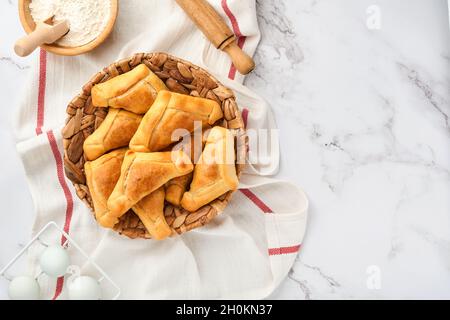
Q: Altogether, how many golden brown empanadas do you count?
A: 8